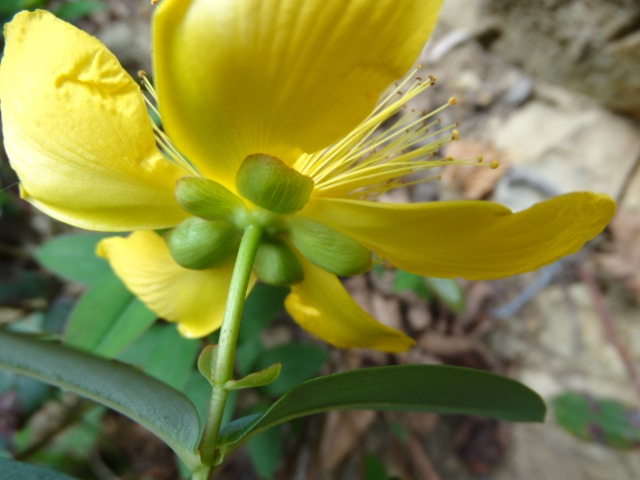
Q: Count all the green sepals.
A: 5